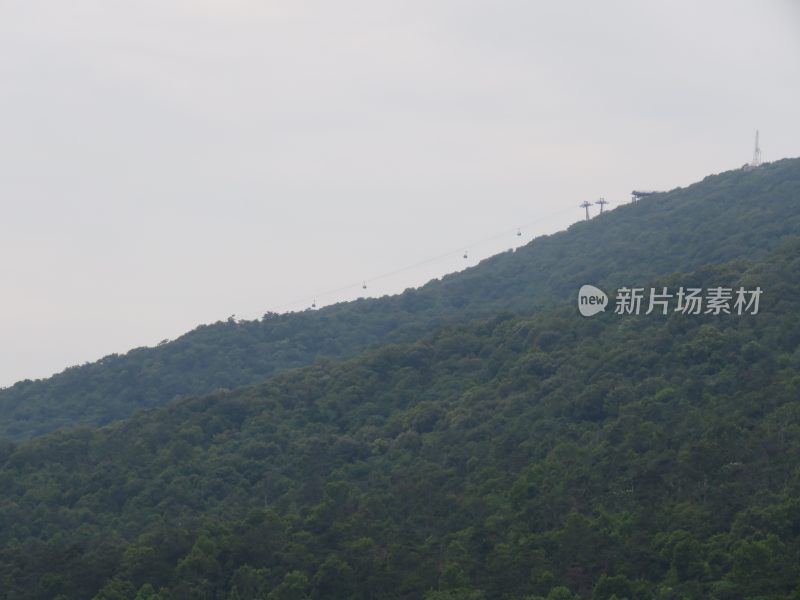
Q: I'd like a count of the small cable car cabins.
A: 4